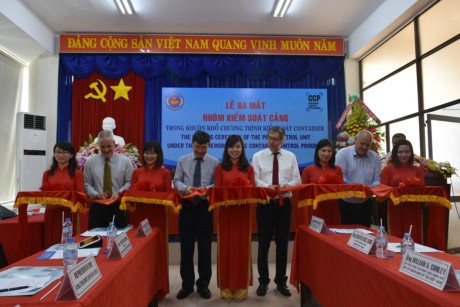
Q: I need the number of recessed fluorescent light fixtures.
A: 2